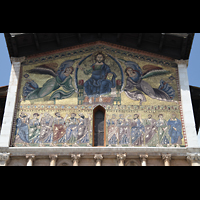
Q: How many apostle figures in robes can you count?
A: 12